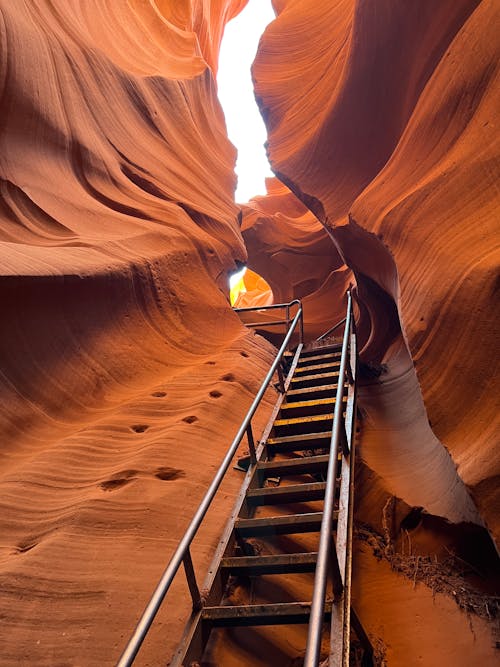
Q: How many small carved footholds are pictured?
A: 9